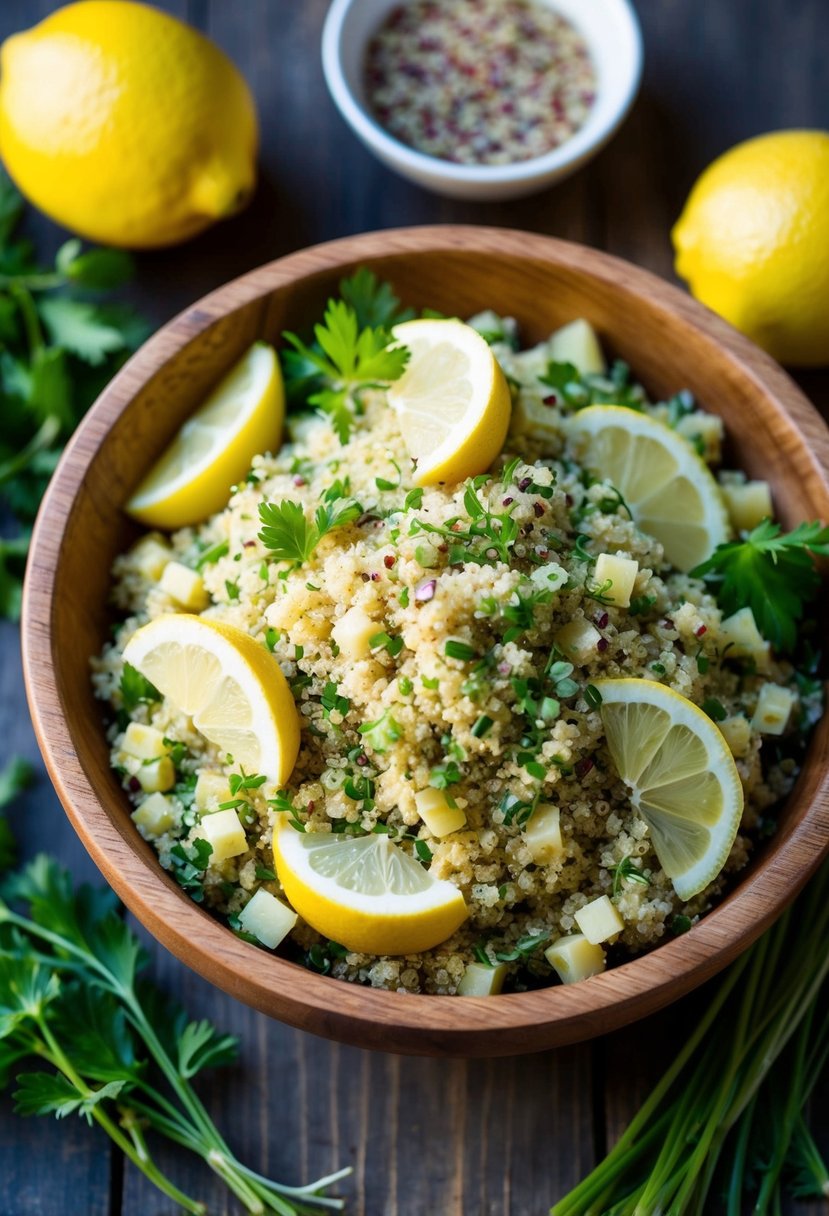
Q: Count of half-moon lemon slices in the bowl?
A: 6